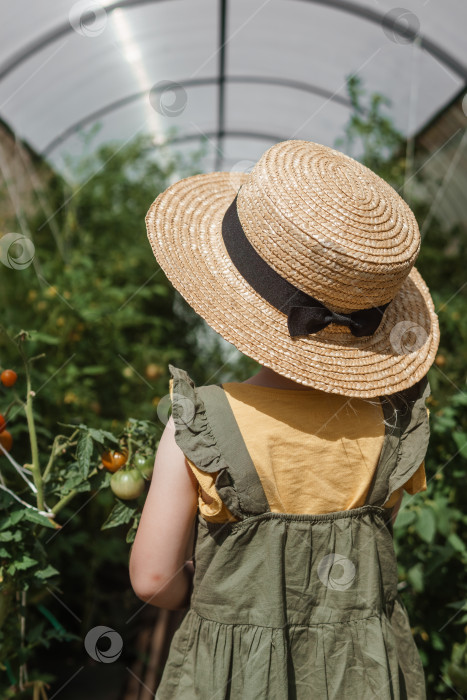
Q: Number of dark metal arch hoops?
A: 3